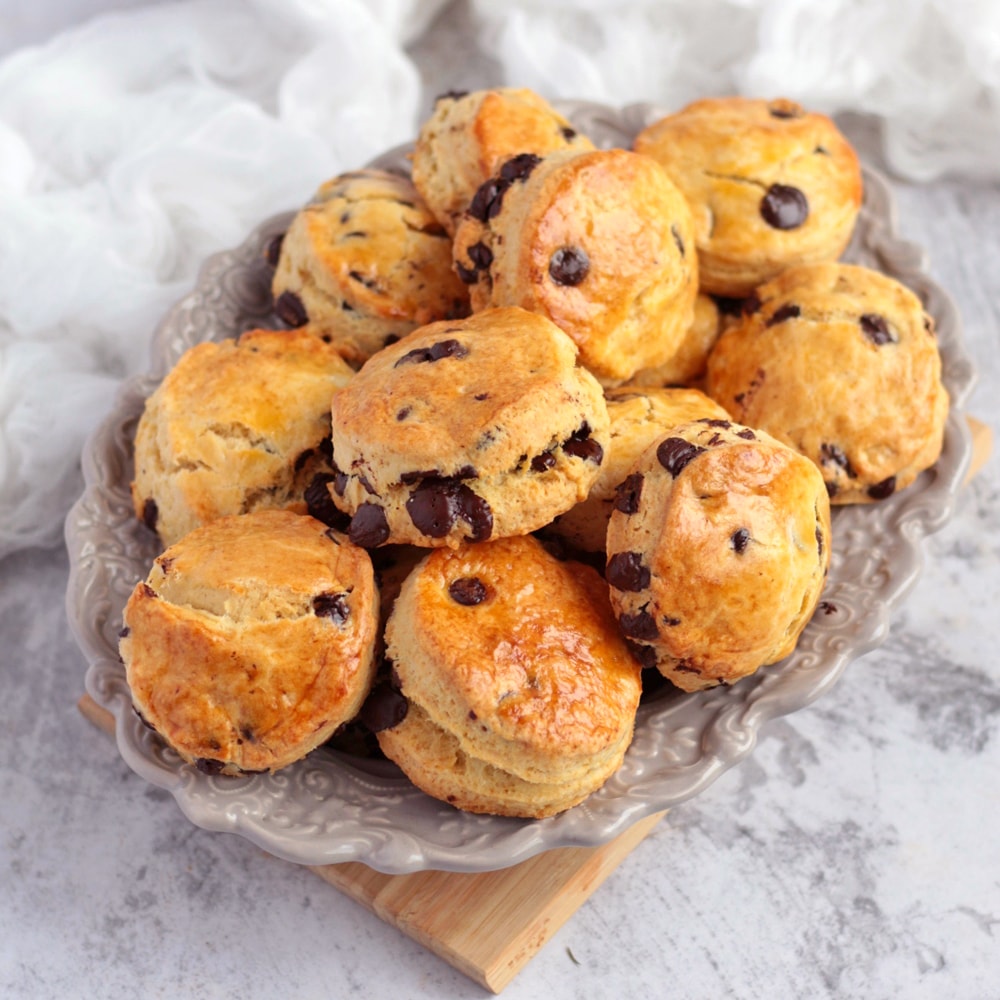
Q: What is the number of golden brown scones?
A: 12